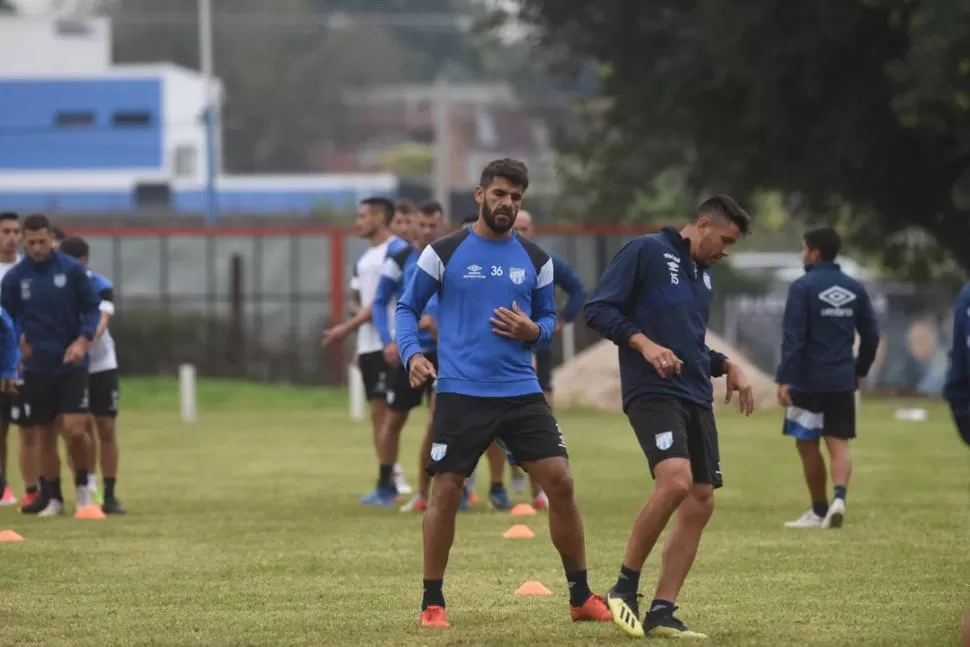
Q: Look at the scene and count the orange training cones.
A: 5